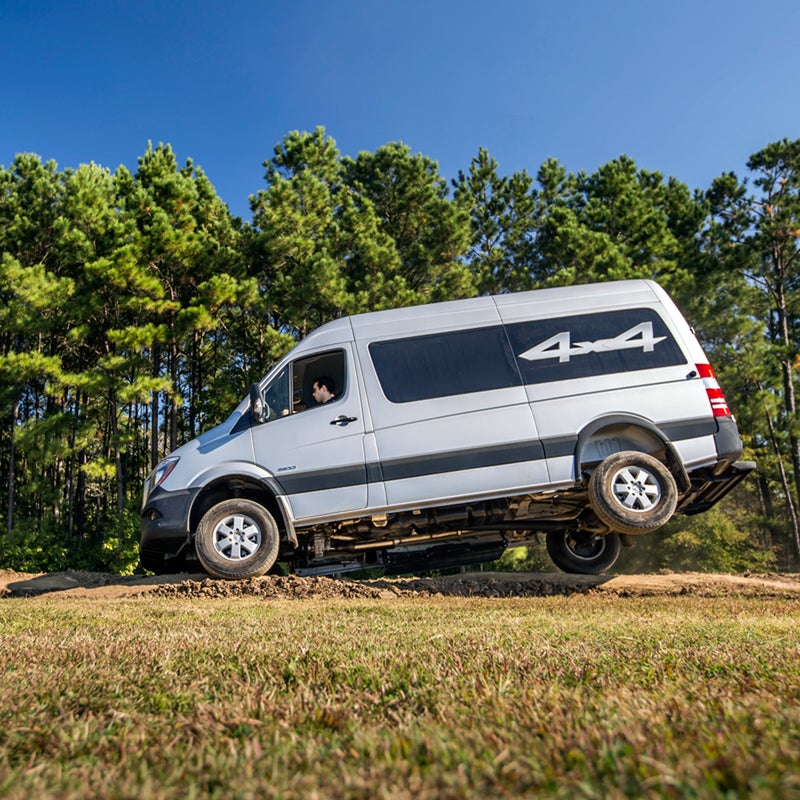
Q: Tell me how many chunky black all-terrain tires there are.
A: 3